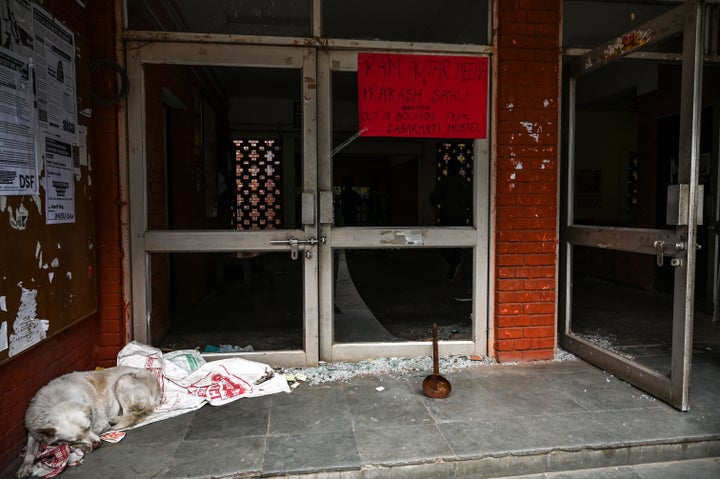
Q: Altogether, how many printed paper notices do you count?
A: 4